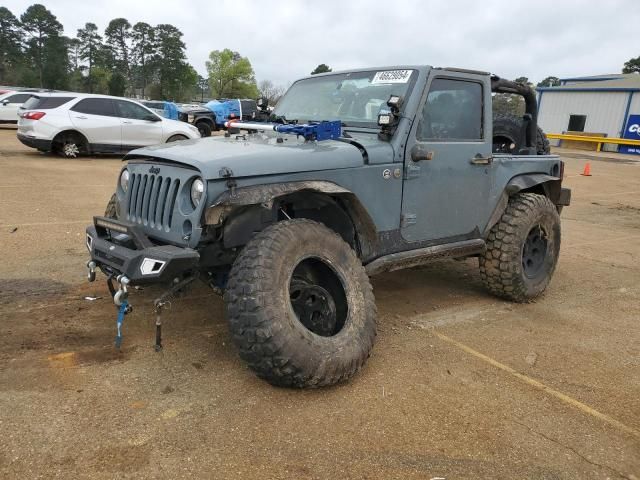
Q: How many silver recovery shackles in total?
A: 2